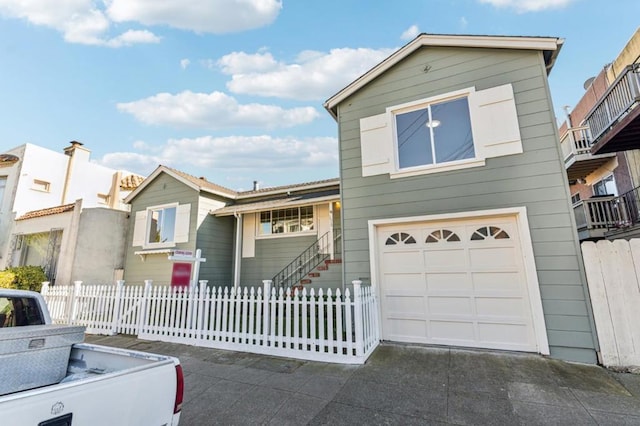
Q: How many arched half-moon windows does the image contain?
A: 3